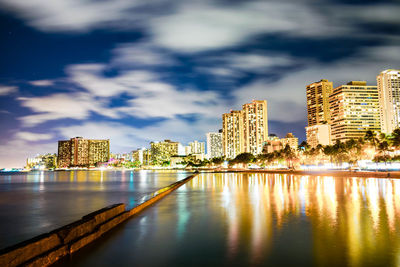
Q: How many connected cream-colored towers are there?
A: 2